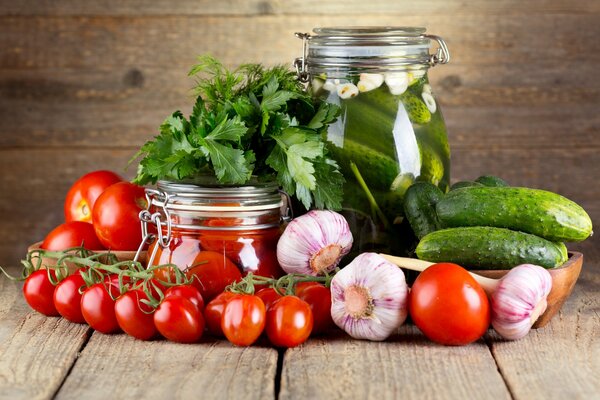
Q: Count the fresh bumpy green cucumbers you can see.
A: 5